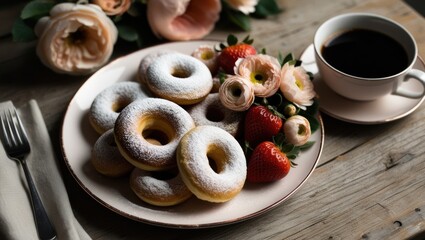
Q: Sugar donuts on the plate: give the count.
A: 8